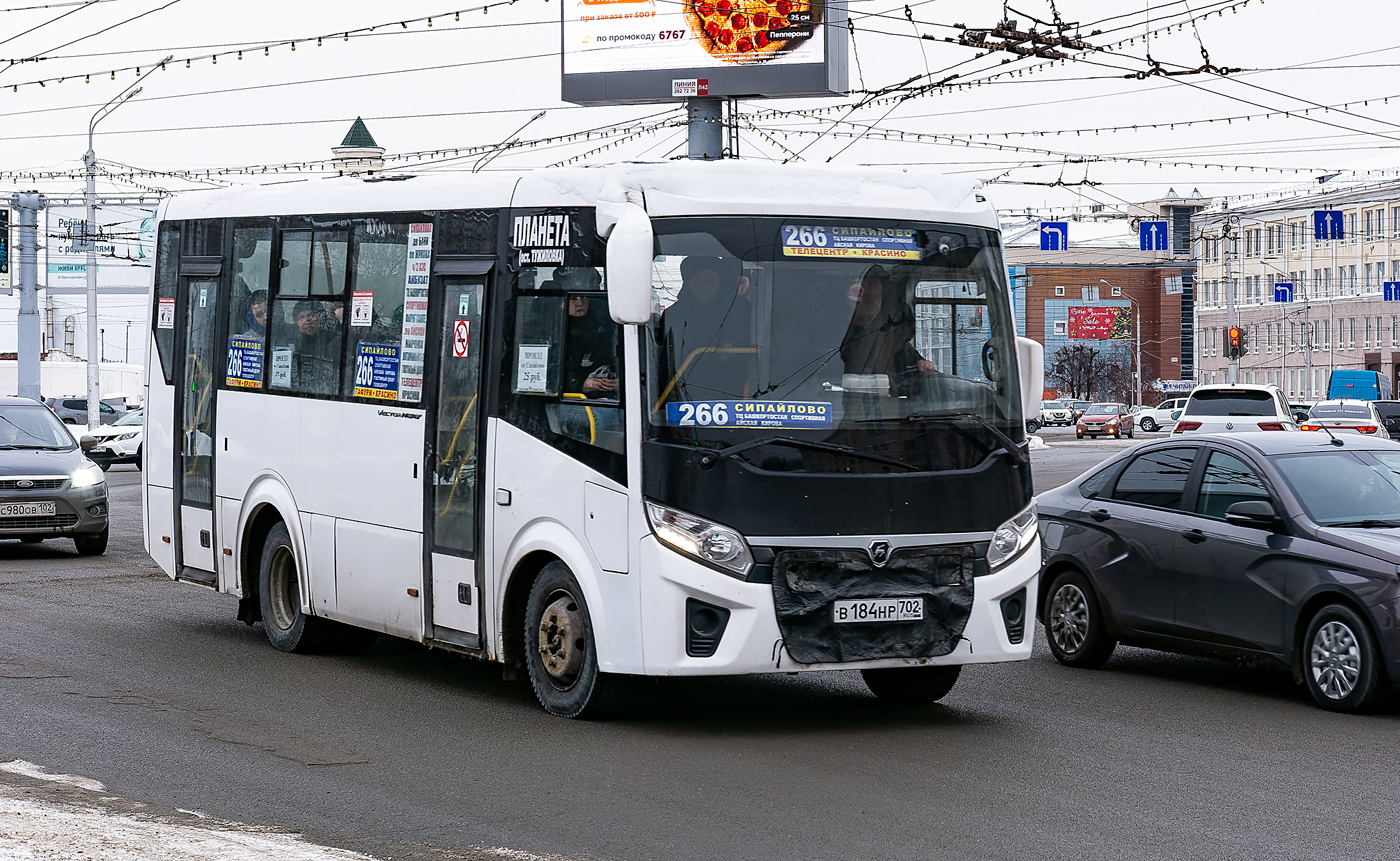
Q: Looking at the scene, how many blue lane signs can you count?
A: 5